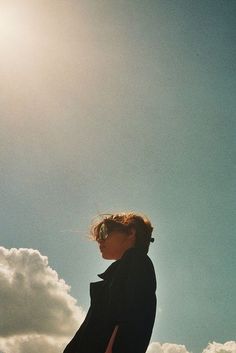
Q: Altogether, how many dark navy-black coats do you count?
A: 1